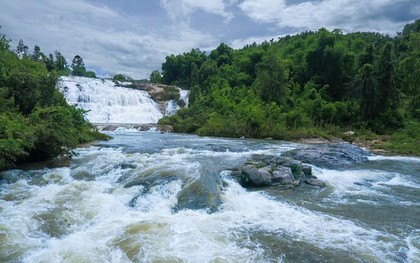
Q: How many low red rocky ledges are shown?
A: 0